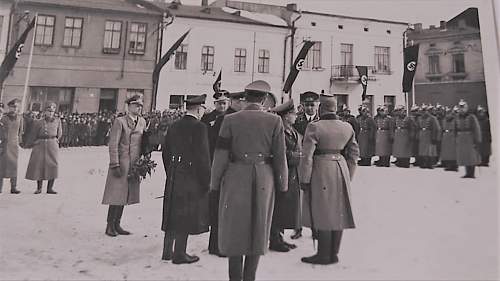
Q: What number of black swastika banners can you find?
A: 6